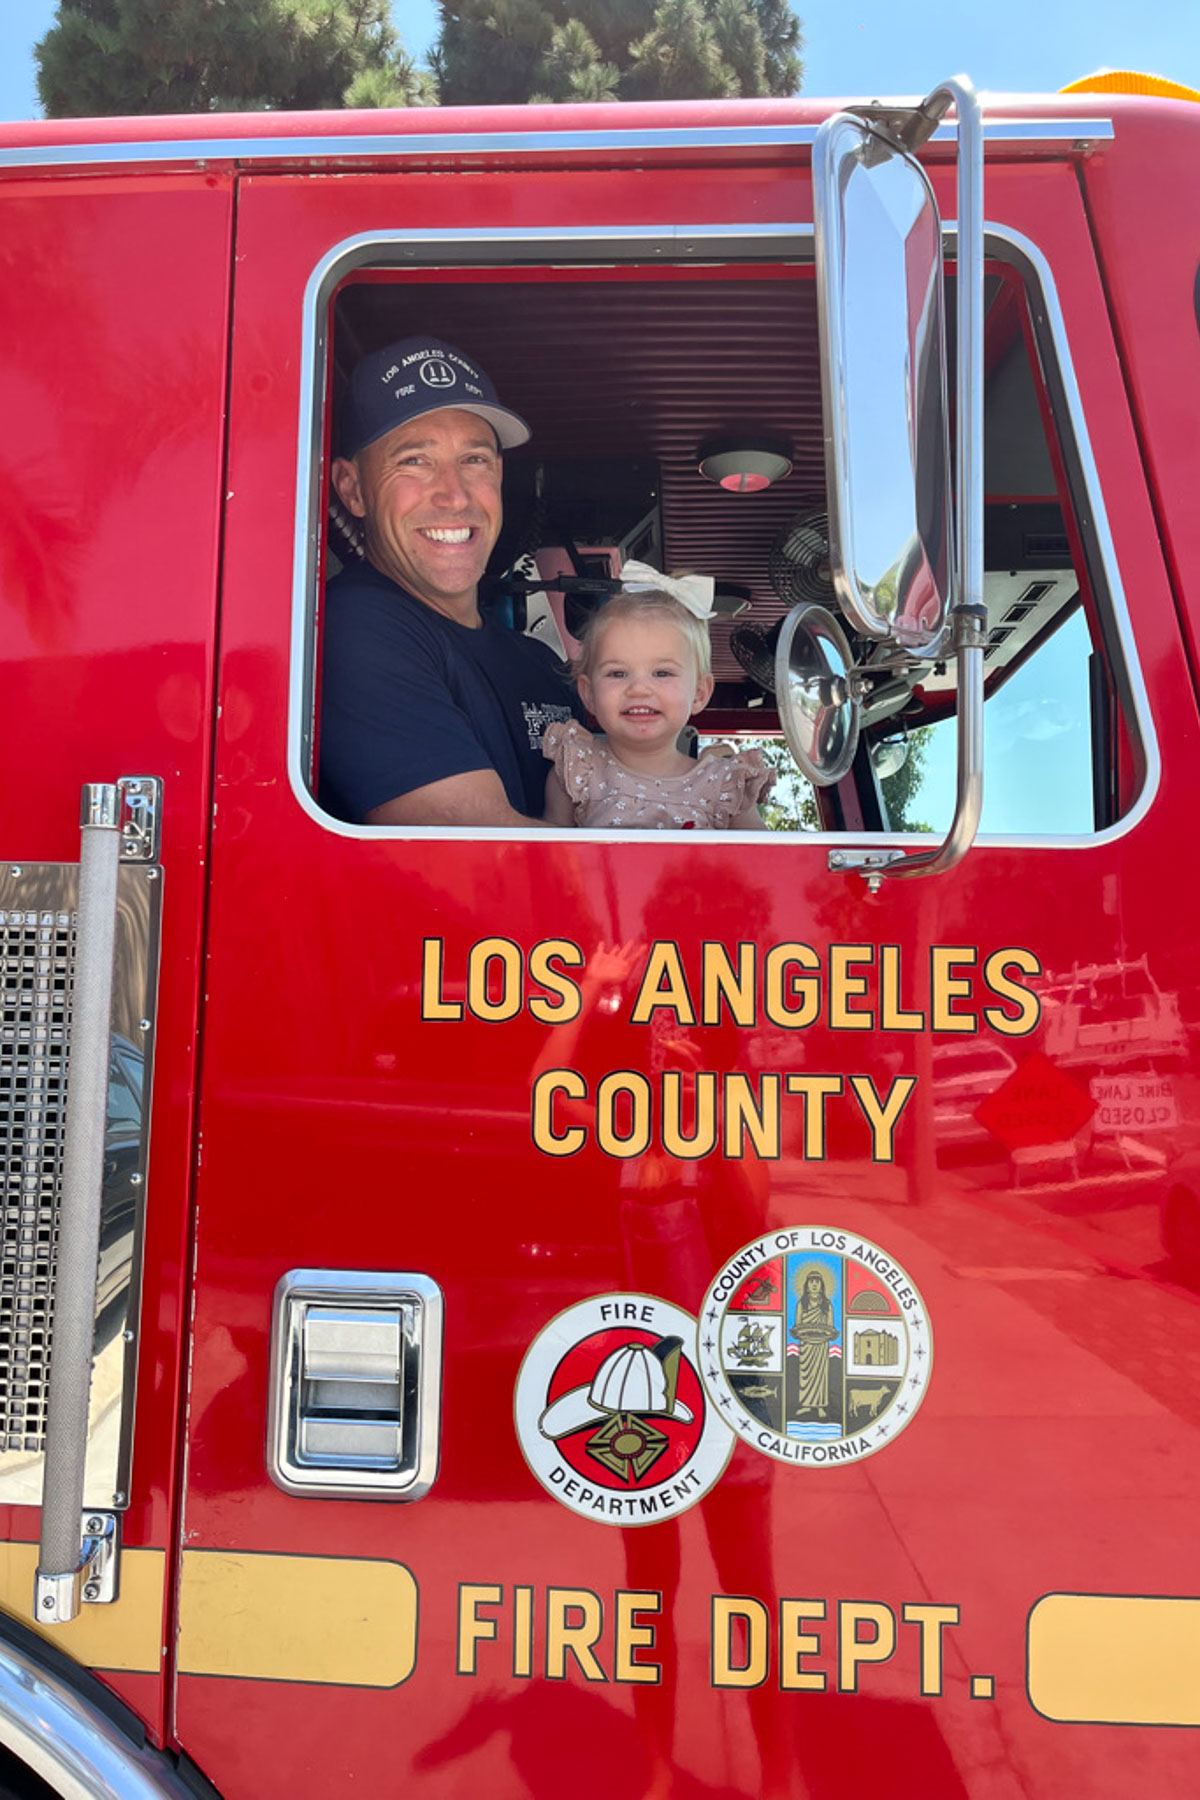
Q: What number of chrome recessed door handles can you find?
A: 1